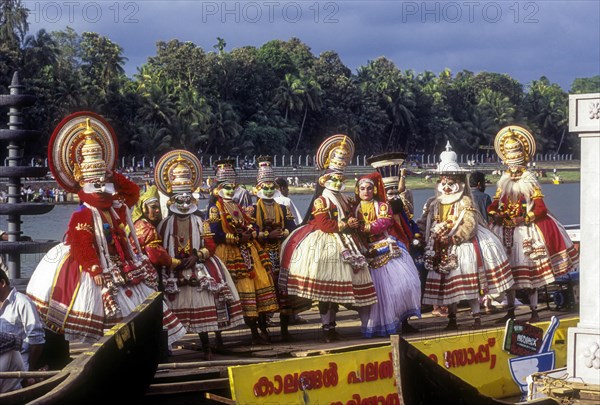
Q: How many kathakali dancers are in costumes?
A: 10